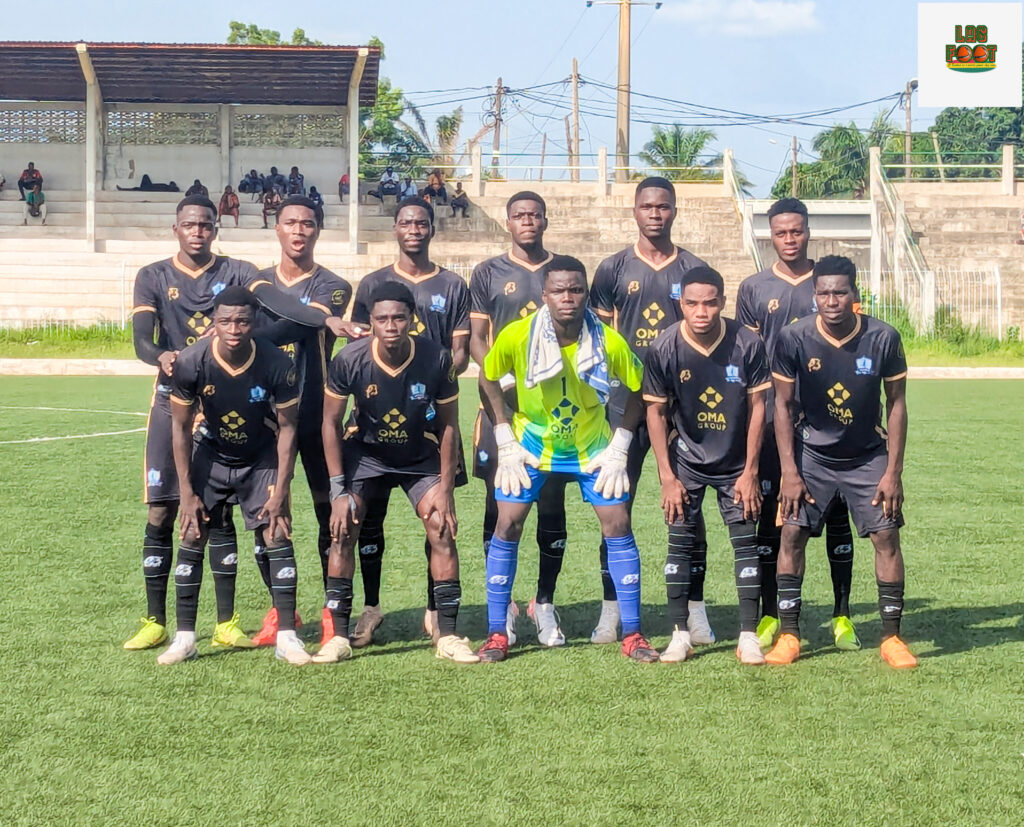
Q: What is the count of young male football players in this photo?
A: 11